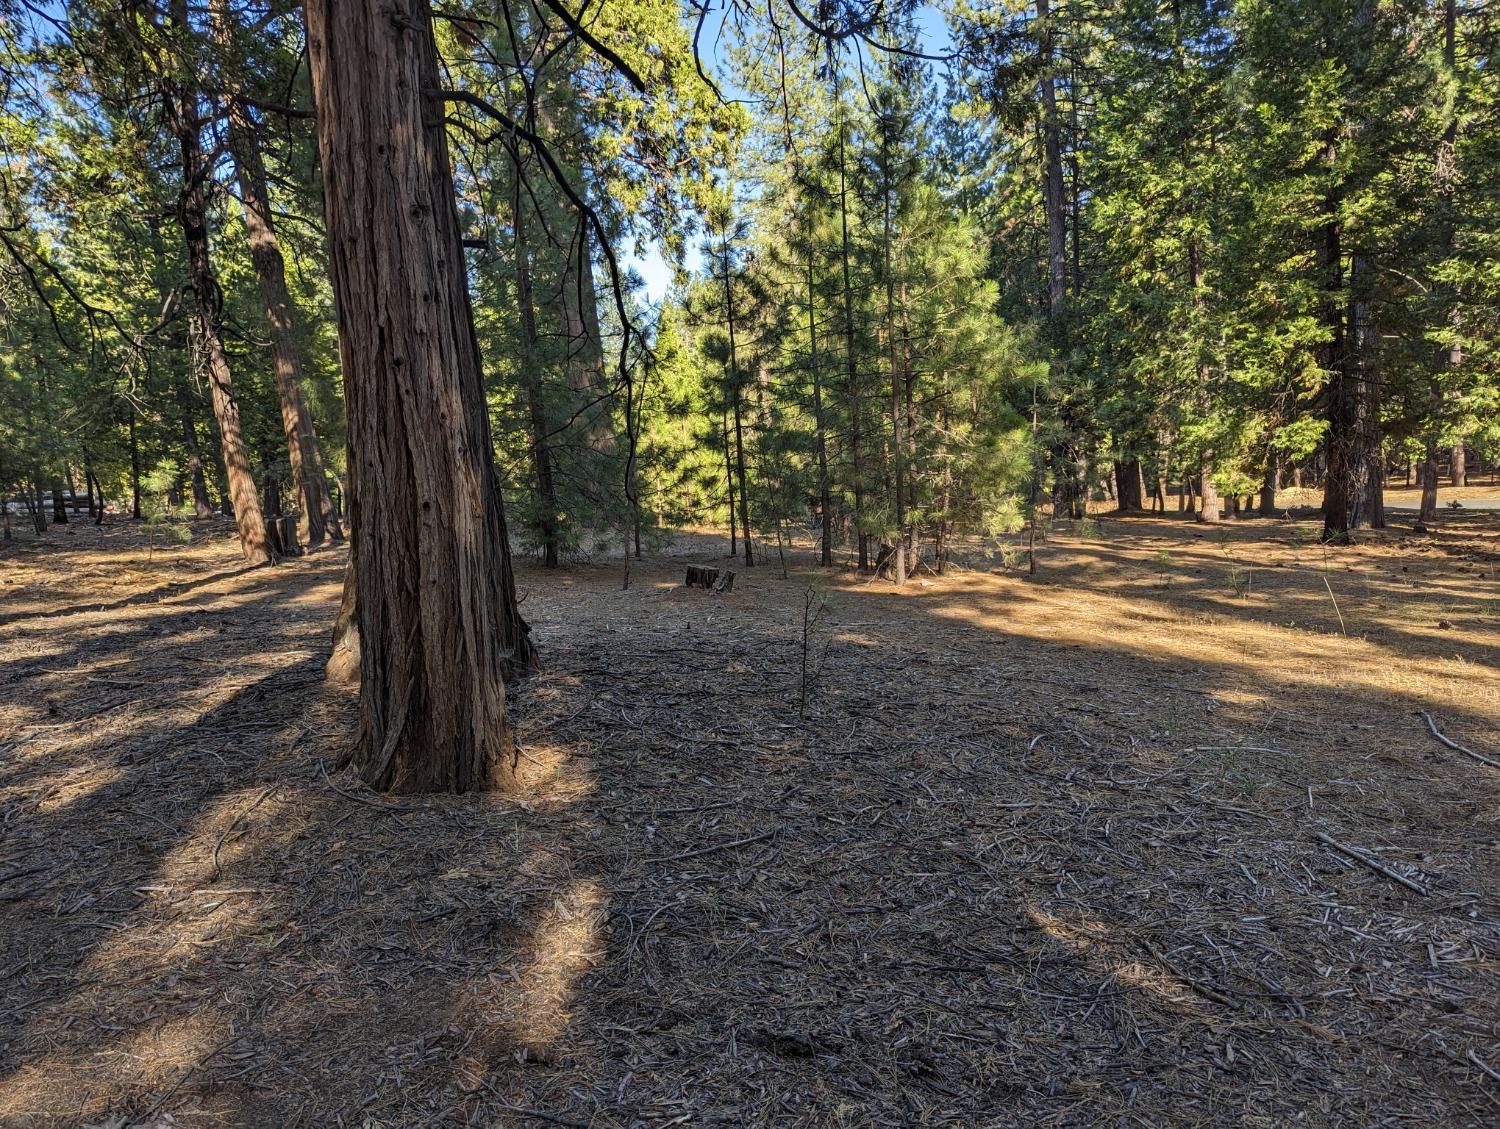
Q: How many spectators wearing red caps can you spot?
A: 0